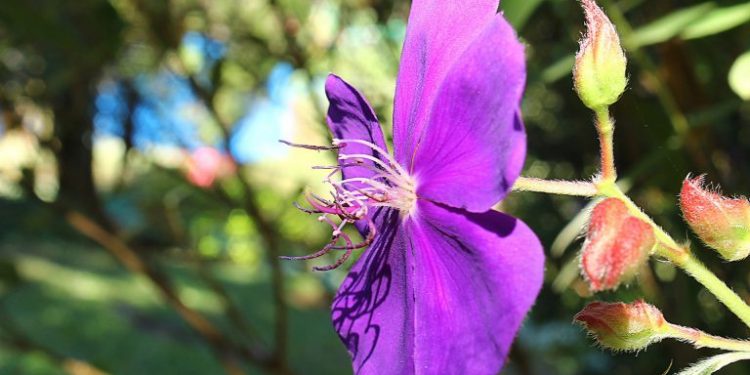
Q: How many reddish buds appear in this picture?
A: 4